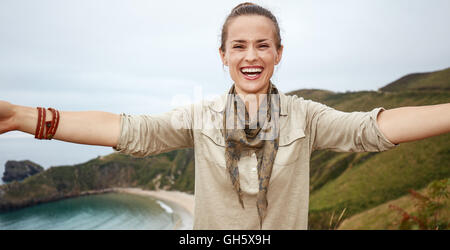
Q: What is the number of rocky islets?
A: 1